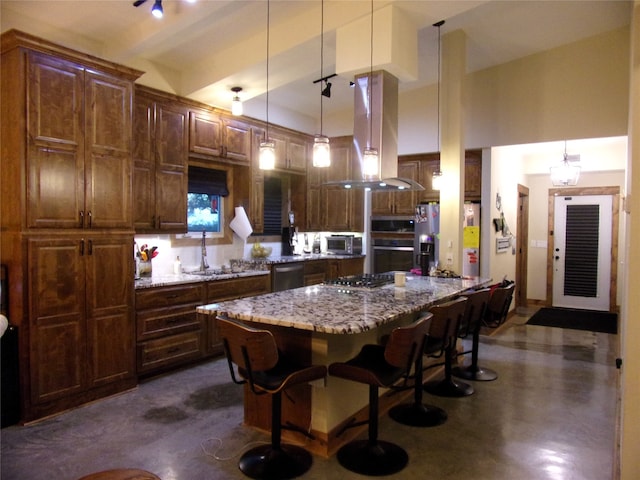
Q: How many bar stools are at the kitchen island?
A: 5